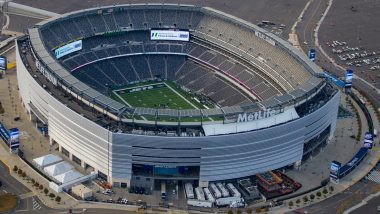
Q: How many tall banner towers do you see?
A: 6